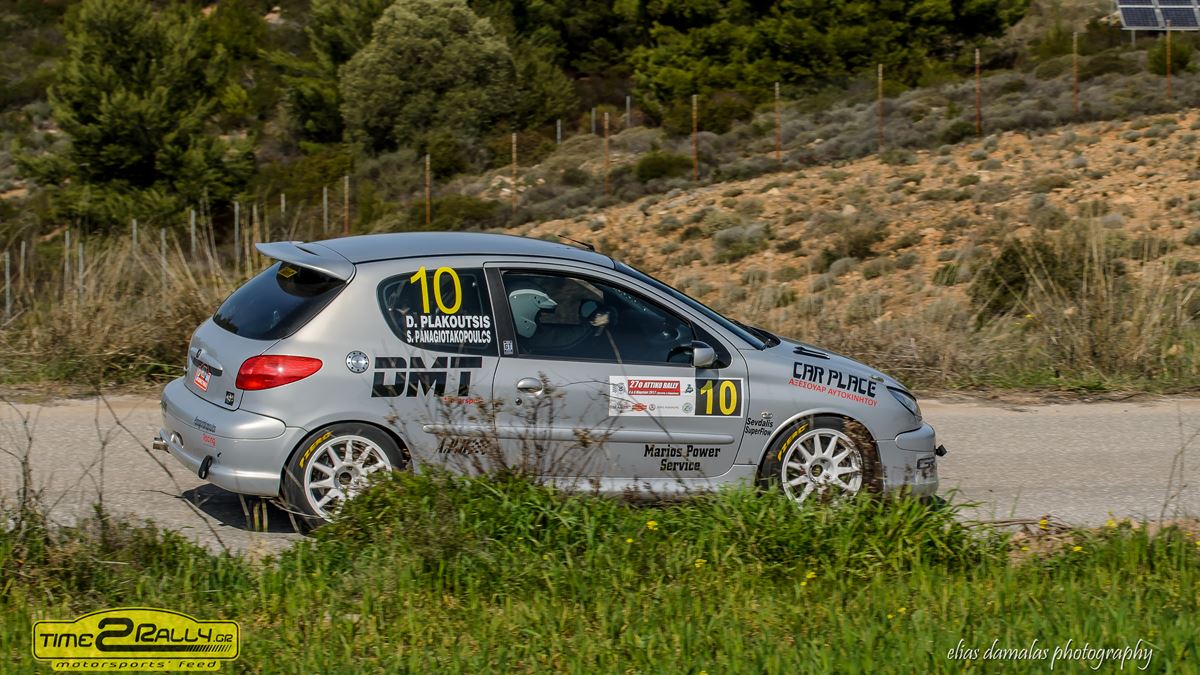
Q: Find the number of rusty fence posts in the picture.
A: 10